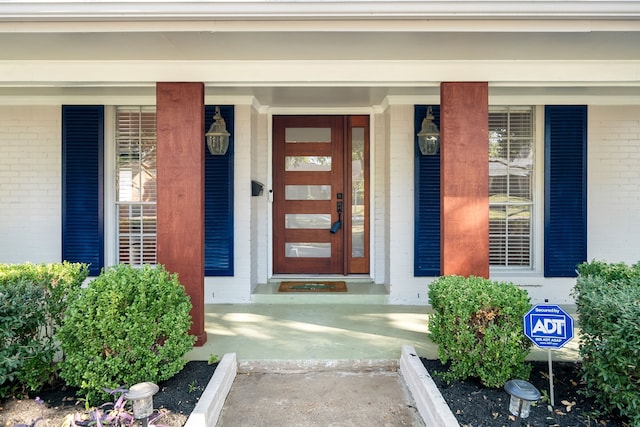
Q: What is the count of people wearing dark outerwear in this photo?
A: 0